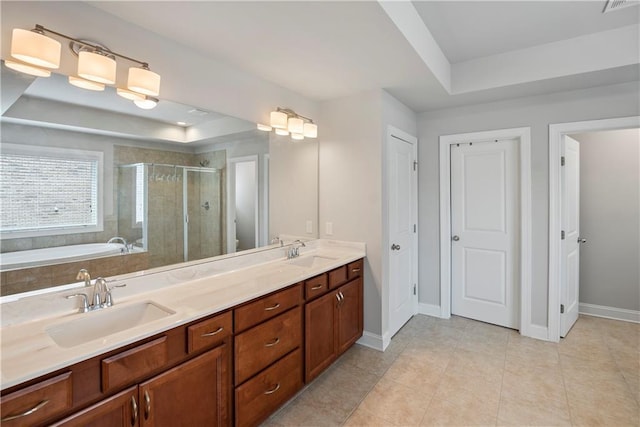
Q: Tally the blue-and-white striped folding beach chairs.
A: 0